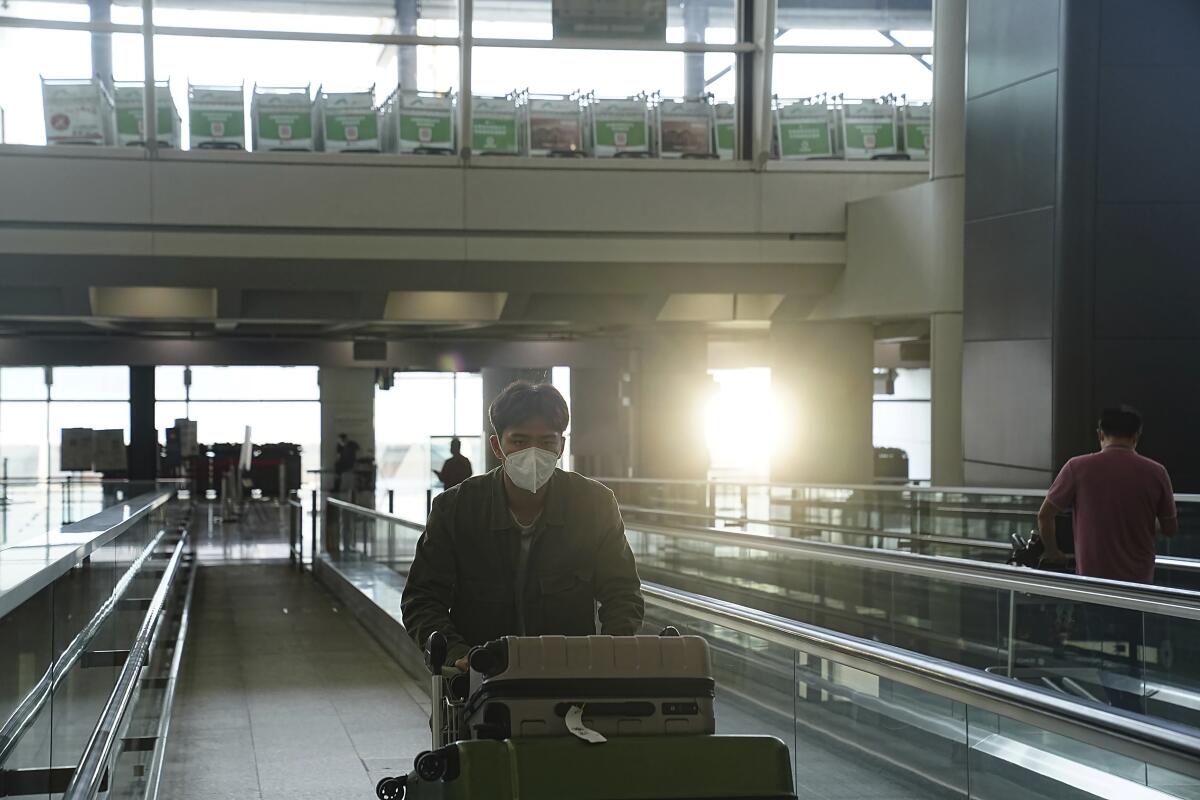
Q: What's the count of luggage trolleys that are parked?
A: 14